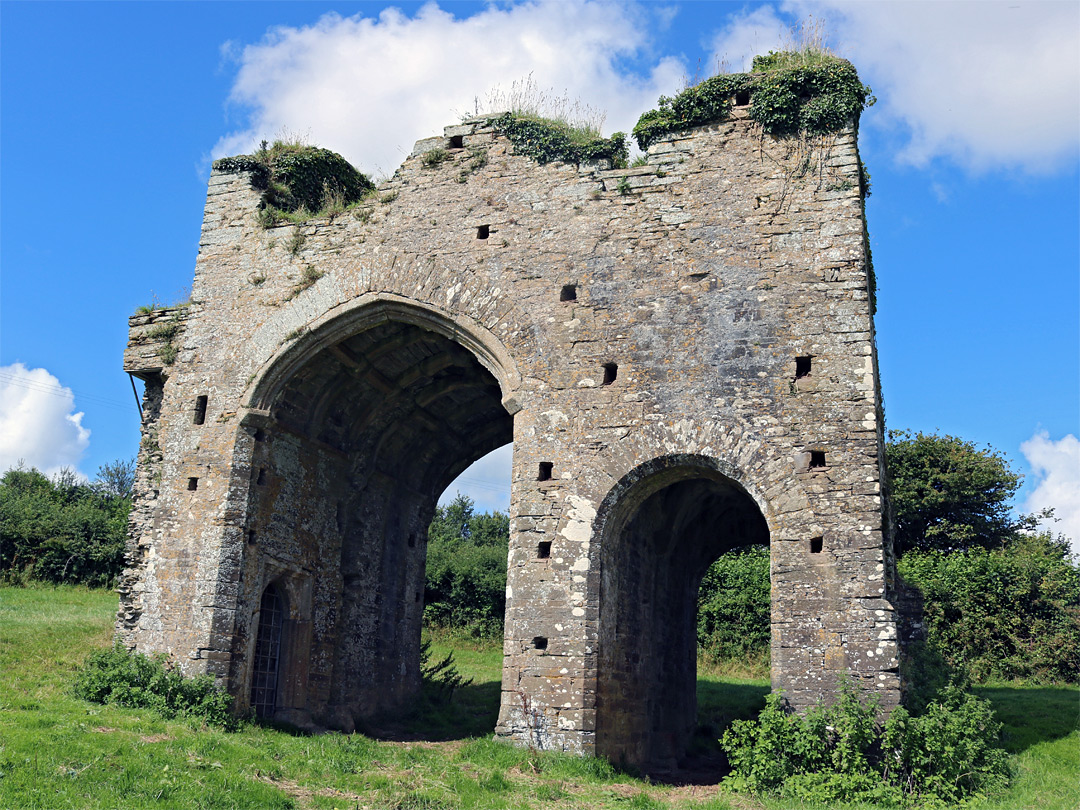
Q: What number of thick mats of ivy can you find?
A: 3